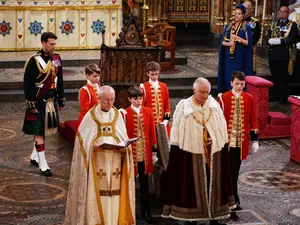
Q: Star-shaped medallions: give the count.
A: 4